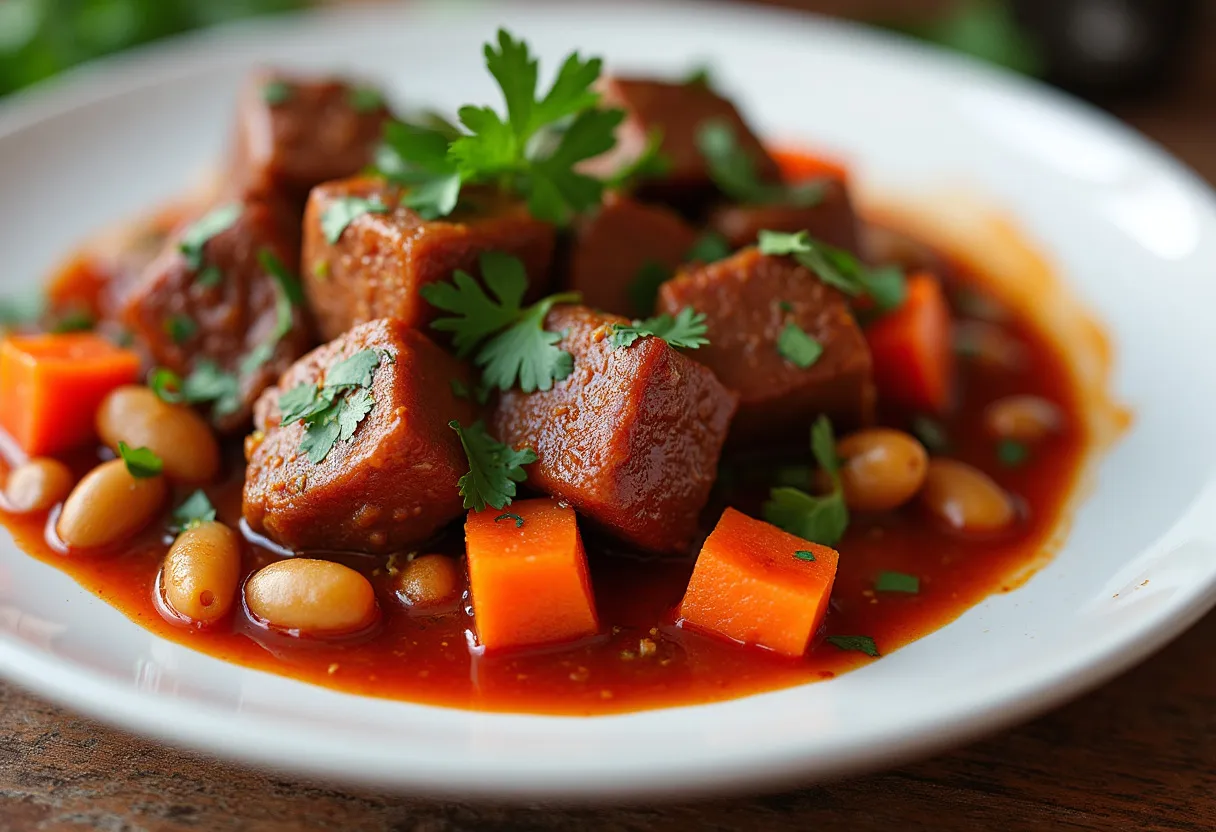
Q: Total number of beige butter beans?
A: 9